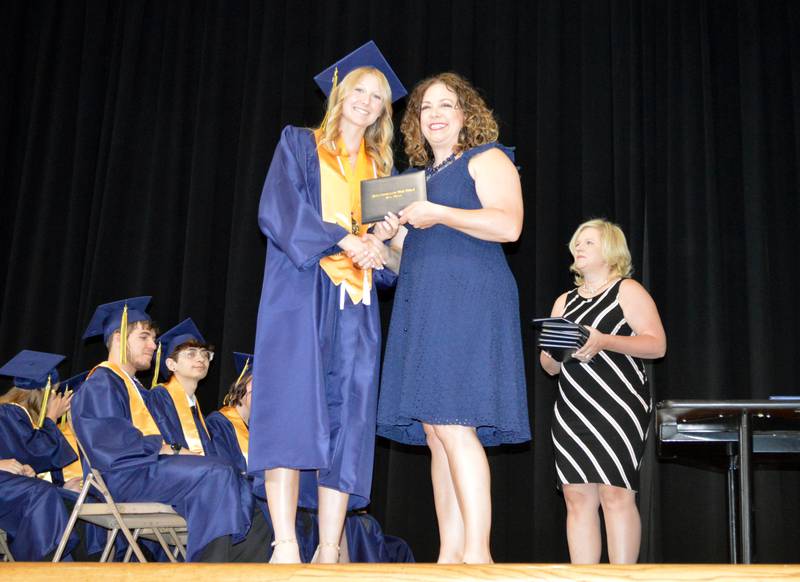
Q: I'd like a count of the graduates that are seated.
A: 5